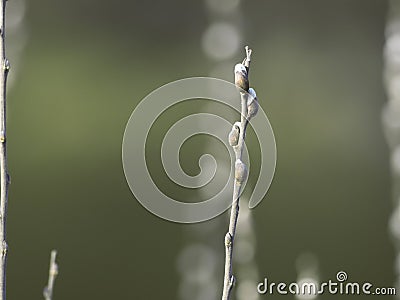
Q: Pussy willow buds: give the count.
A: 4